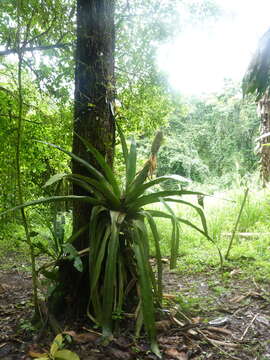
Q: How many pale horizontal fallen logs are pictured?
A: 1